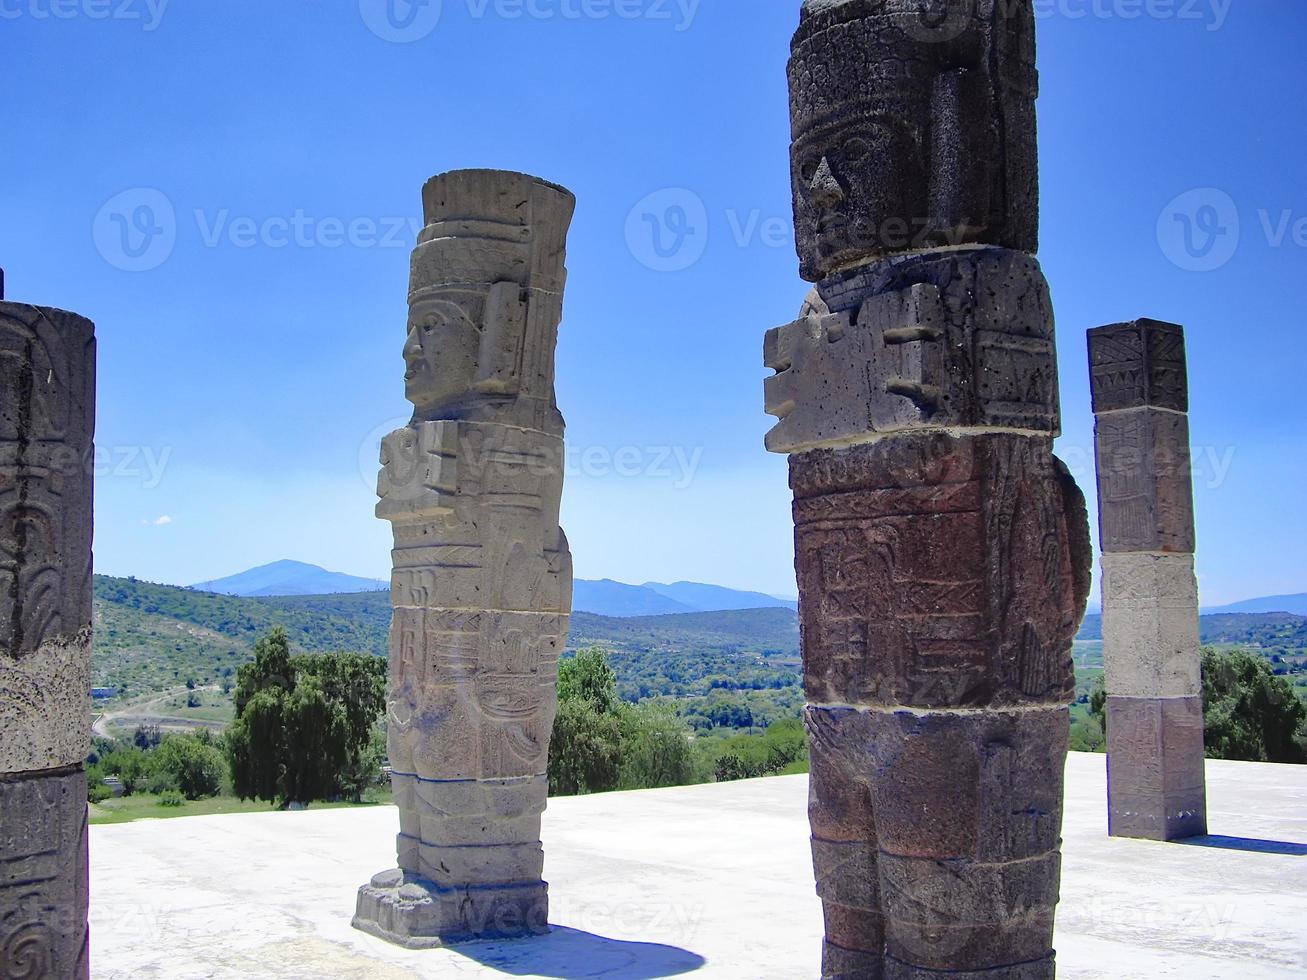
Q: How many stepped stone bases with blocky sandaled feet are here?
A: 1